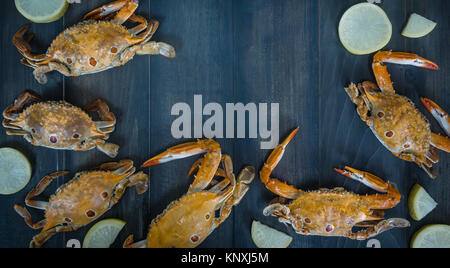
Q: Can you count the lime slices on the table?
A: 8